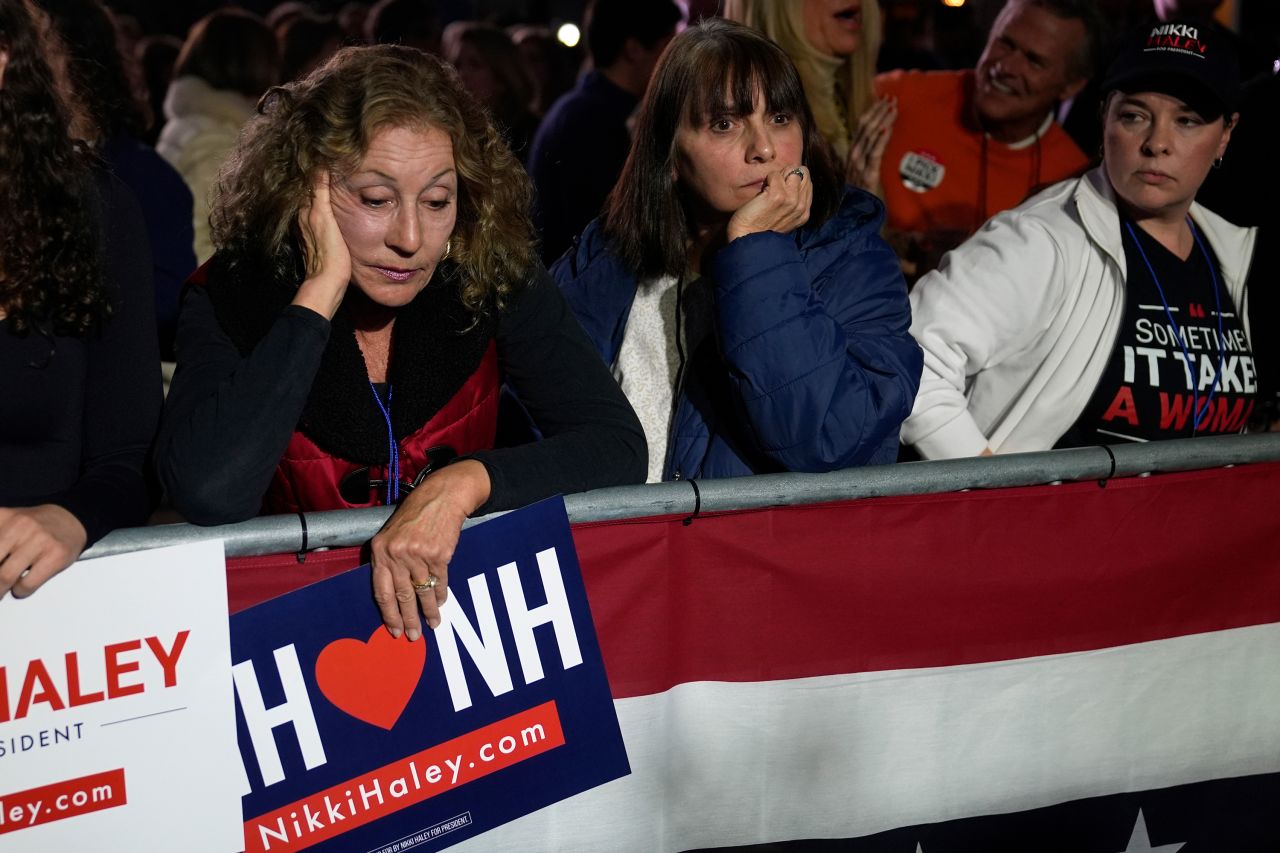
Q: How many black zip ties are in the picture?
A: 3